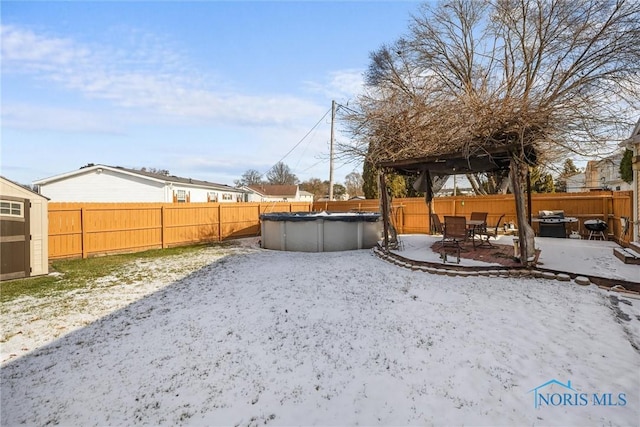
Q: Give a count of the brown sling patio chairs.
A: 4